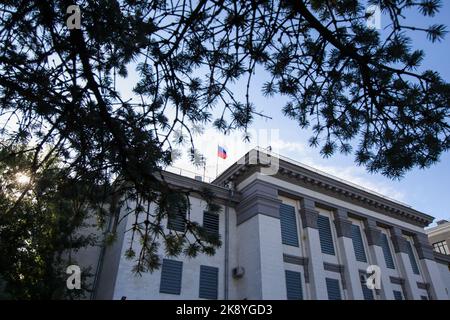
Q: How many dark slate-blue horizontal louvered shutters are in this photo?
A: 14